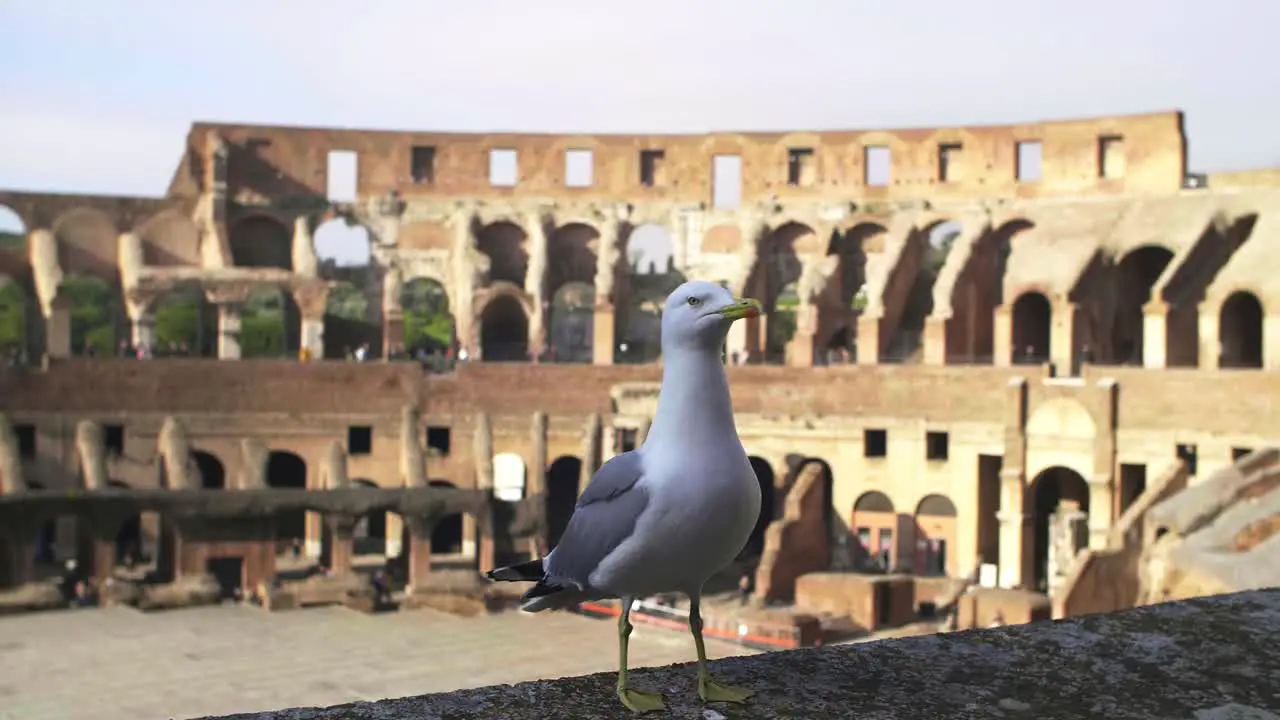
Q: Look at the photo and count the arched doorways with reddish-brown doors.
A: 2